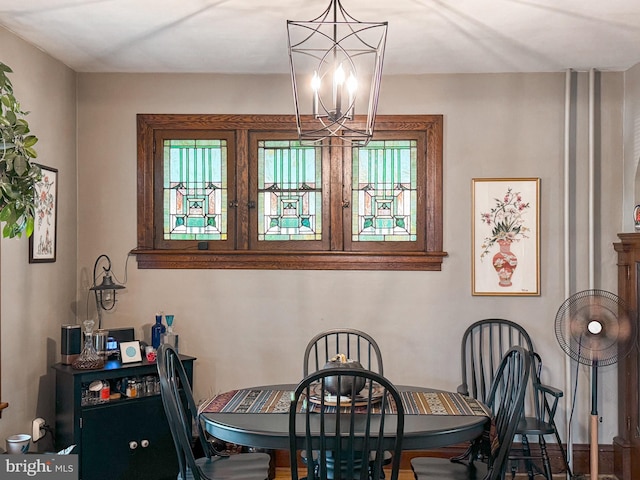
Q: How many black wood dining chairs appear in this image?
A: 5